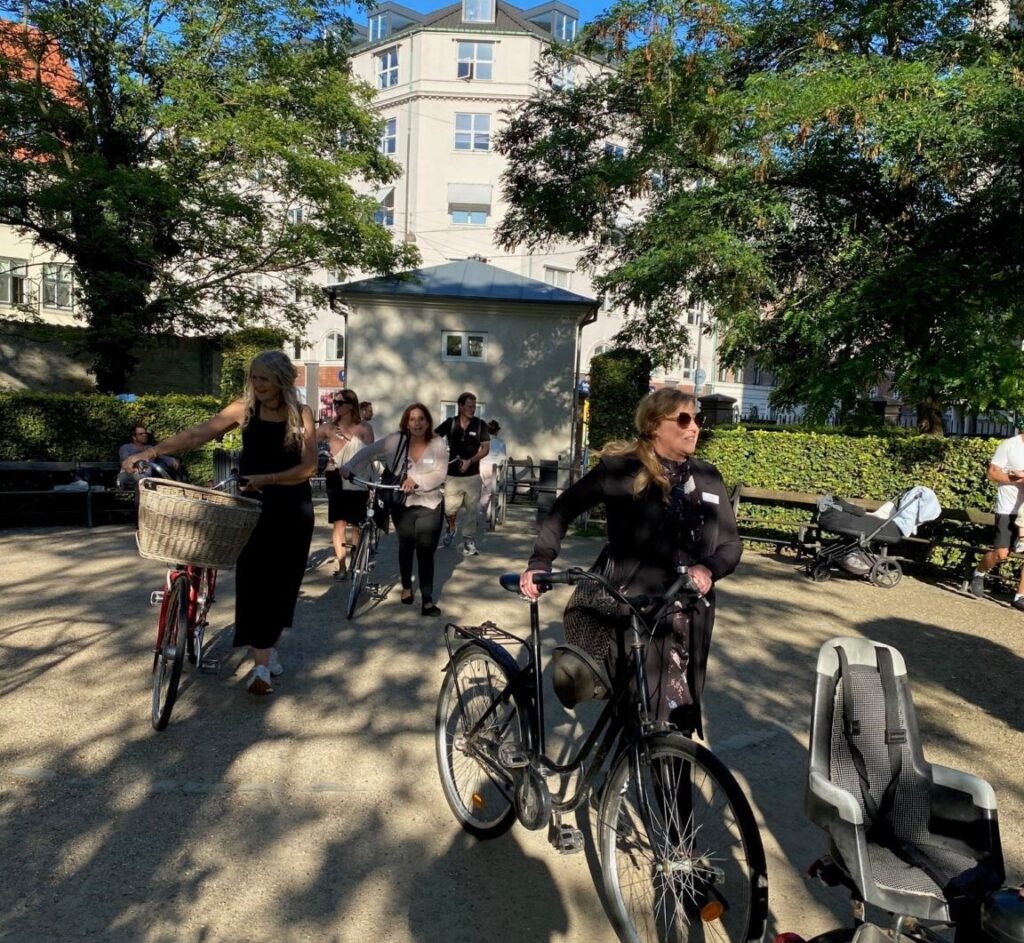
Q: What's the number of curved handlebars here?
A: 3